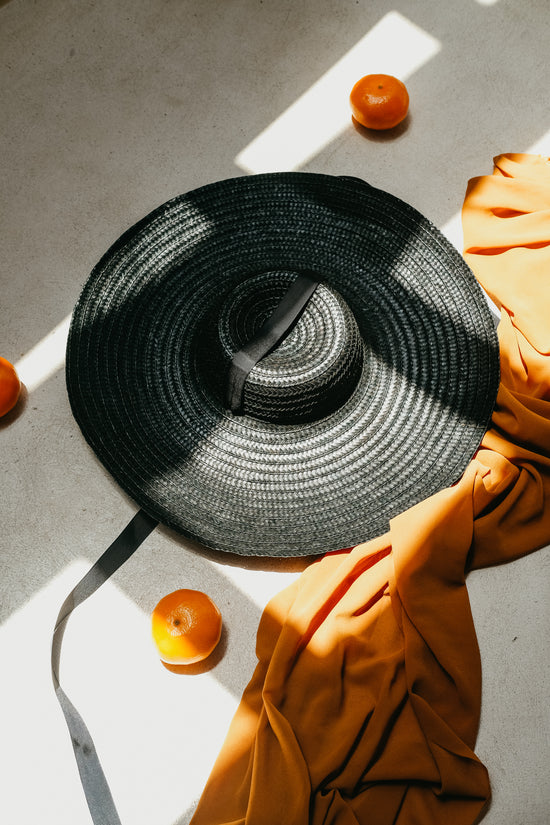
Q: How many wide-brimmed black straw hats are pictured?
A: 1